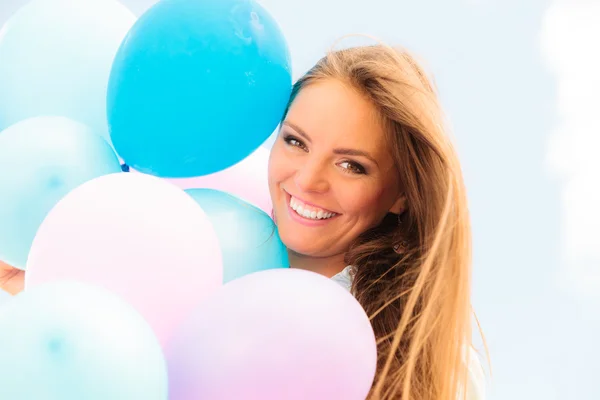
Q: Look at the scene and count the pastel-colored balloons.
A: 7